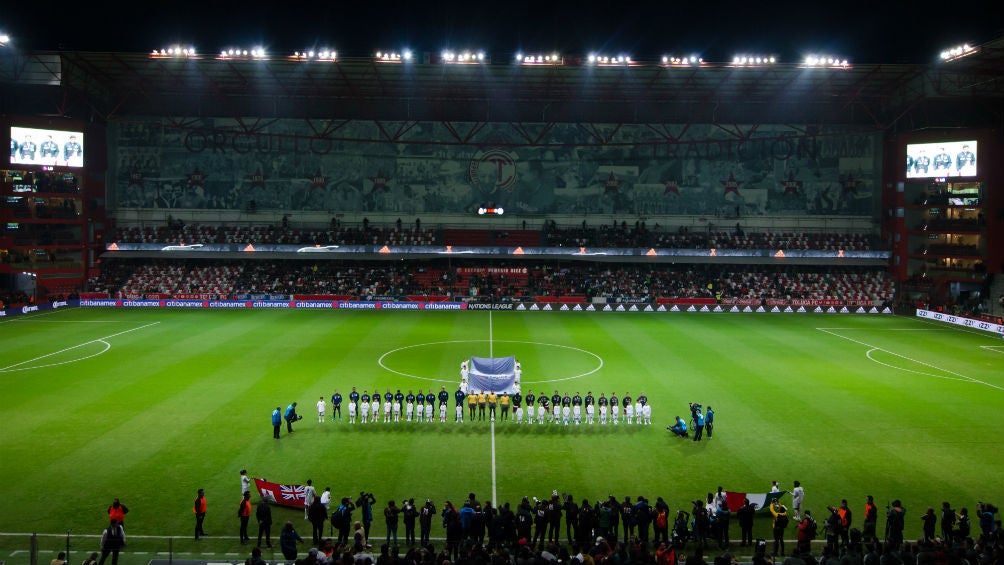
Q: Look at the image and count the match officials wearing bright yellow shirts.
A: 4